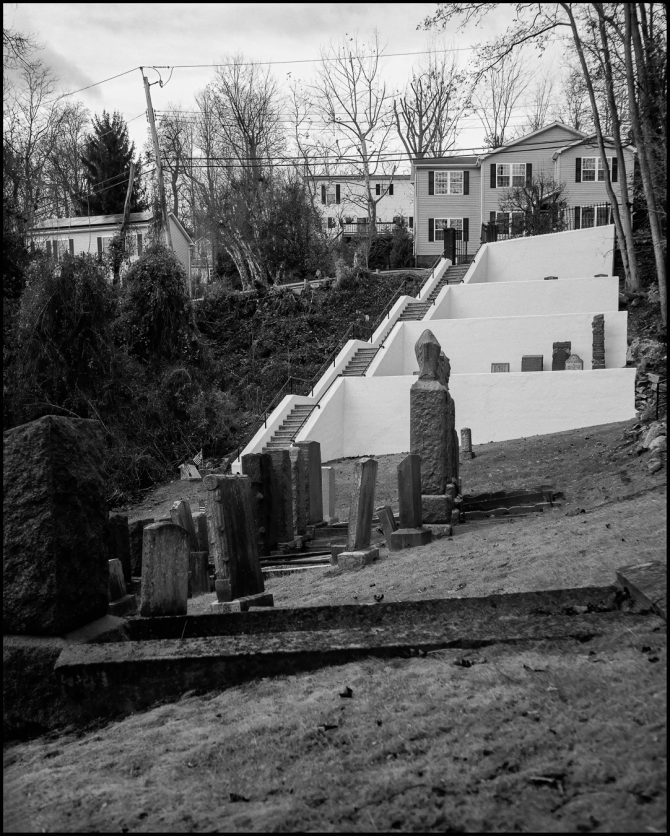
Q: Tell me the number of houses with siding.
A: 3